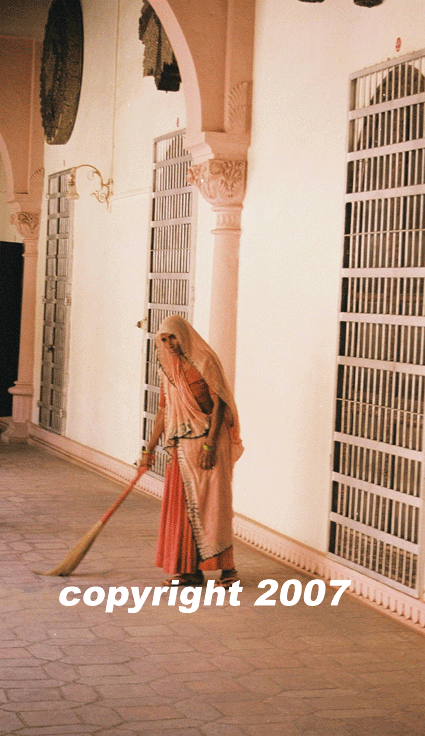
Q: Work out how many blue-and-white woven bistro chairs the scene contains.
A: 0